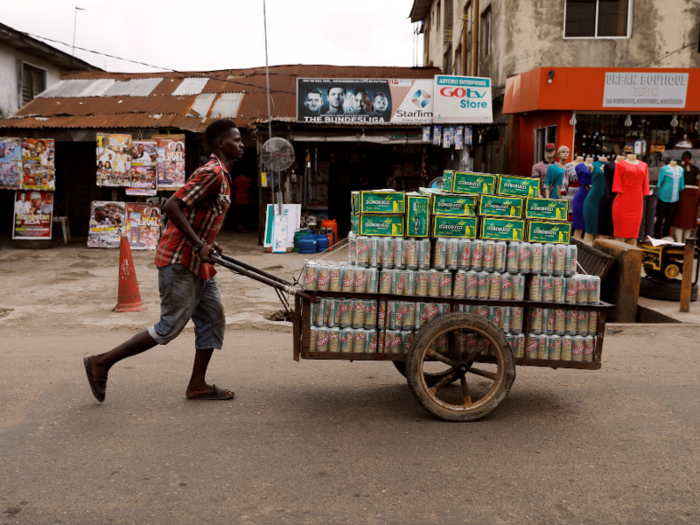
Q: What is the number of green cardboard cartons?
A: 11